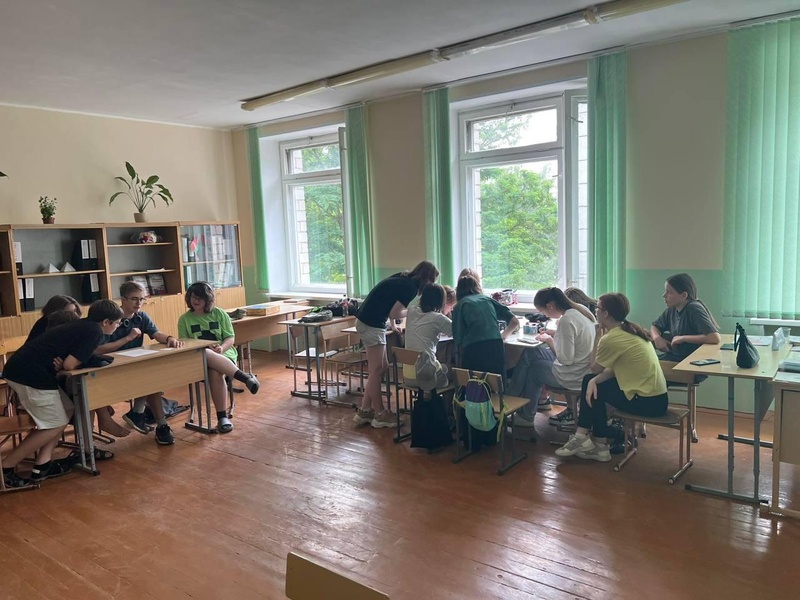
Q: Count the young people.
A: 14